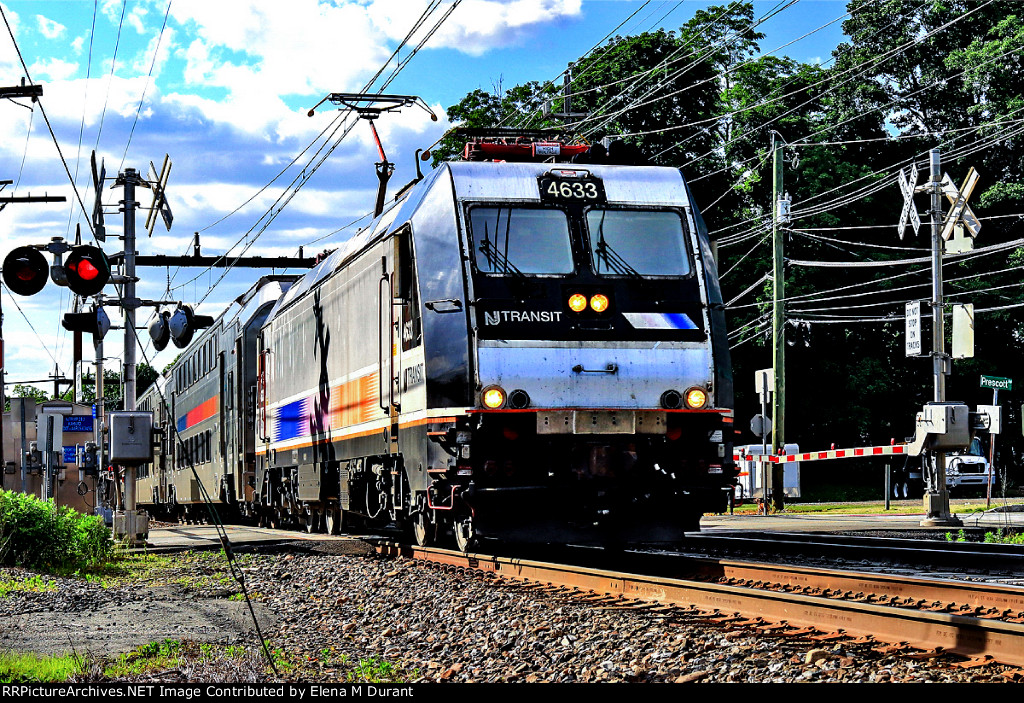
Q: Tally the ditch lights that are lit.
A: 2